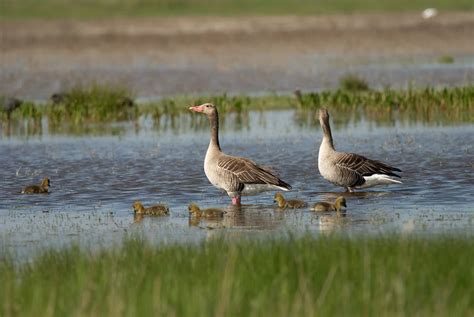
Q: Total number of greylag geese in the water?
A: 7